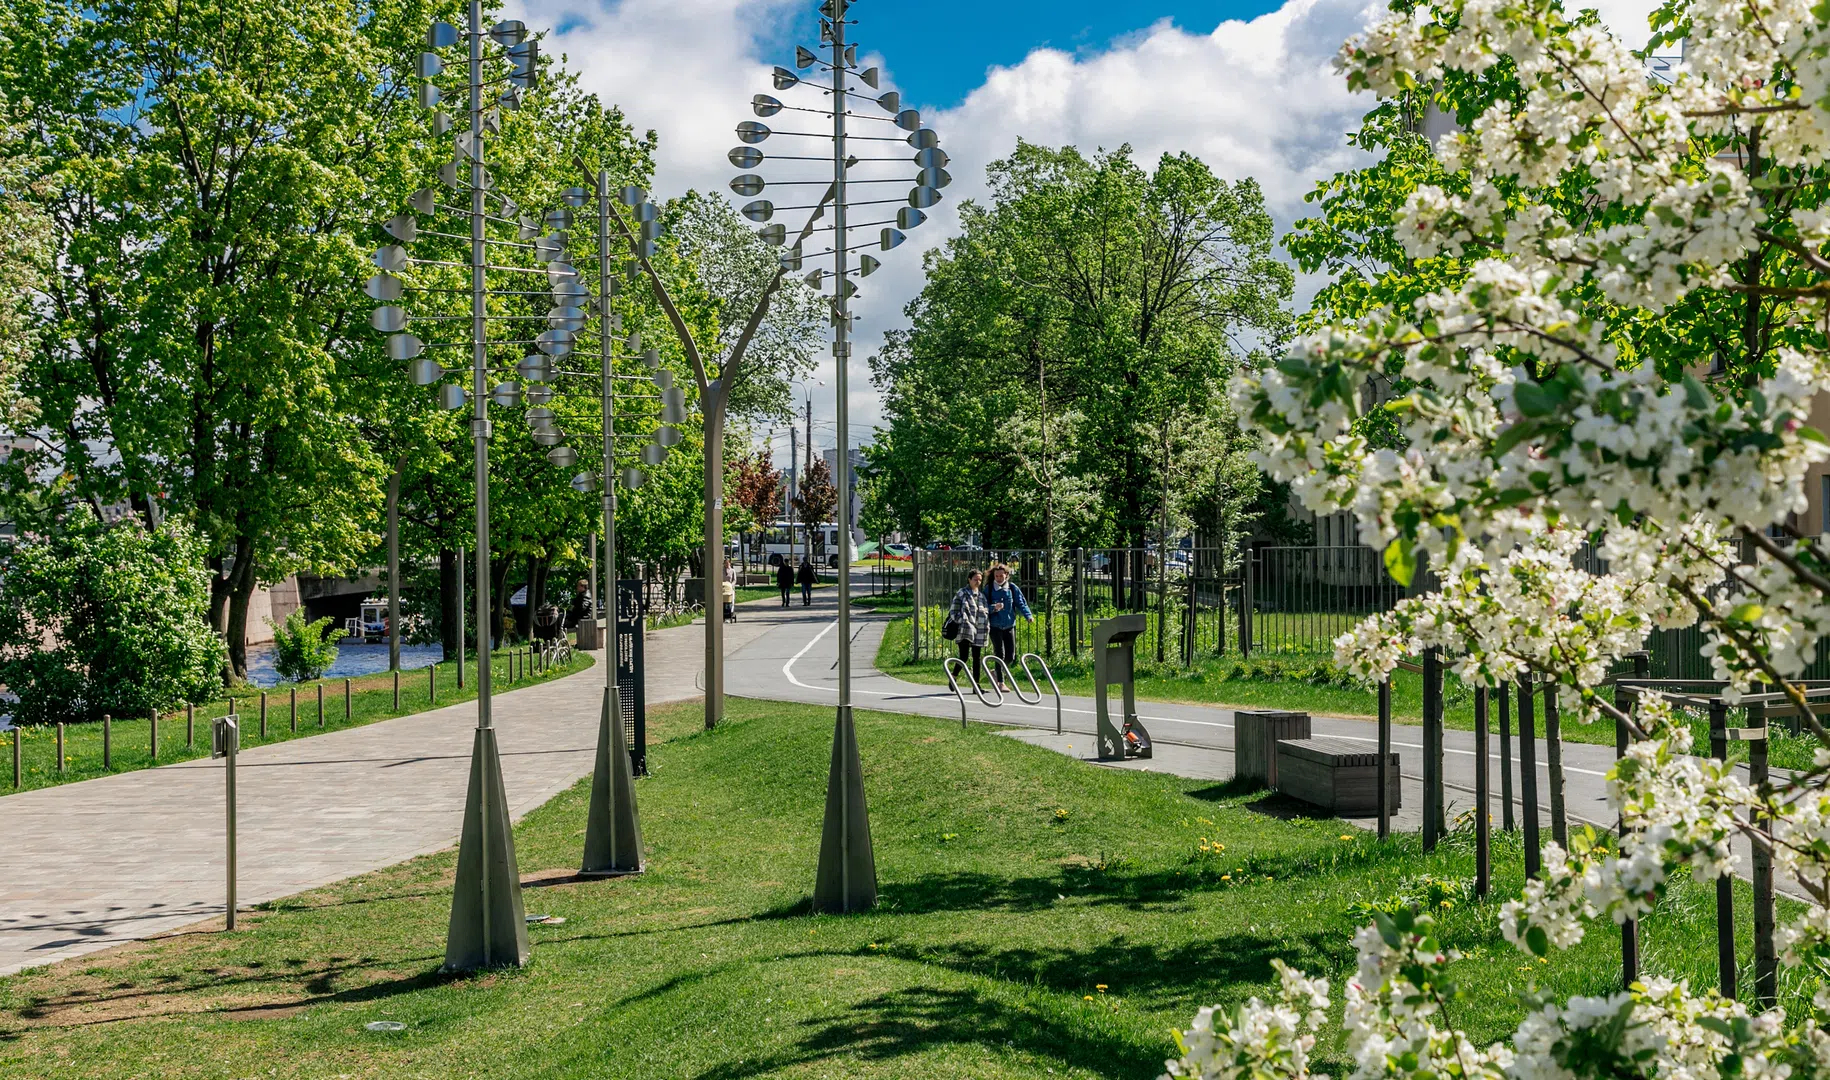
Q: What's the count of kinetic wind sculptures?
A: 3